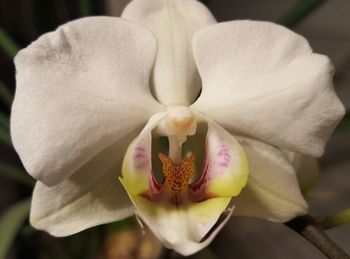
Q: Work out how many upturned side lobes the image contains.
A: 2